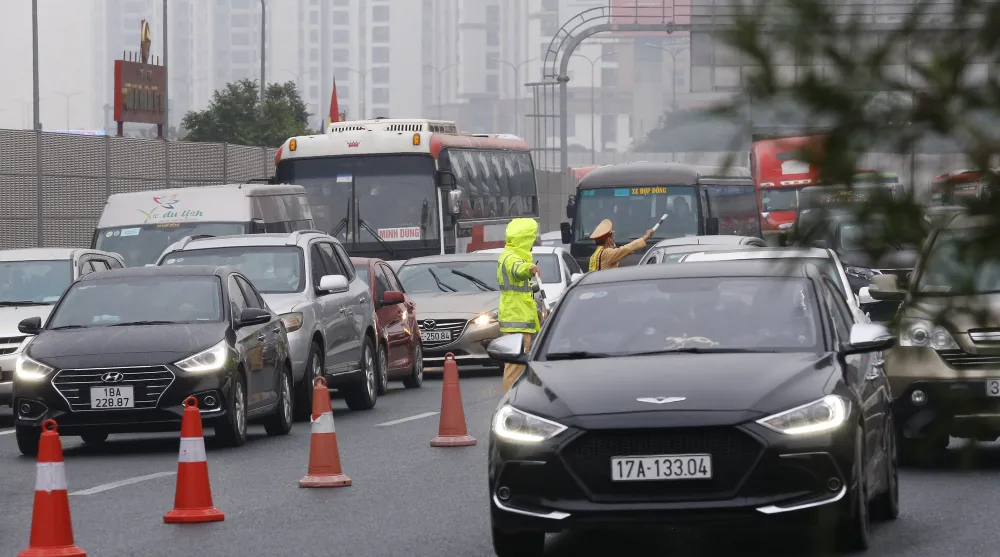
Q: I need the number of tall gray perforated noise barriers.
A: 1